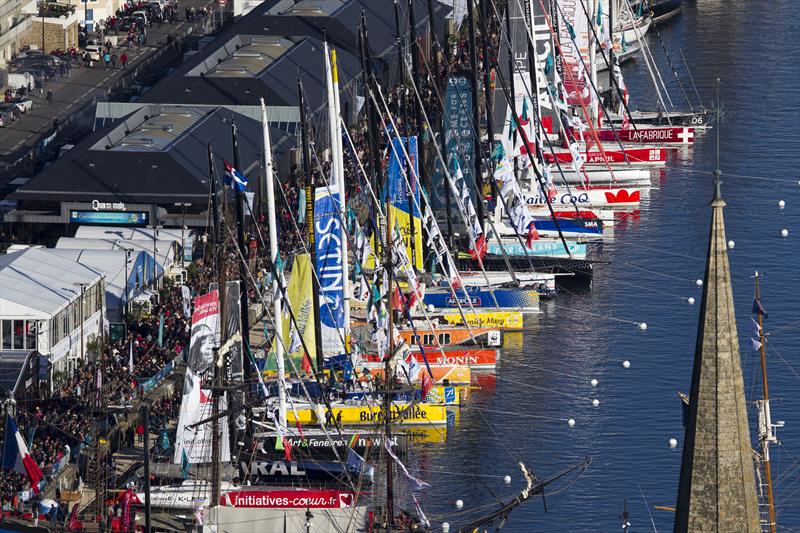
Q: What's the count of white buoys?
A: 15